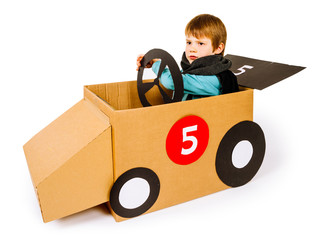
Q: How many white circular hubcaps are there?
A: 2